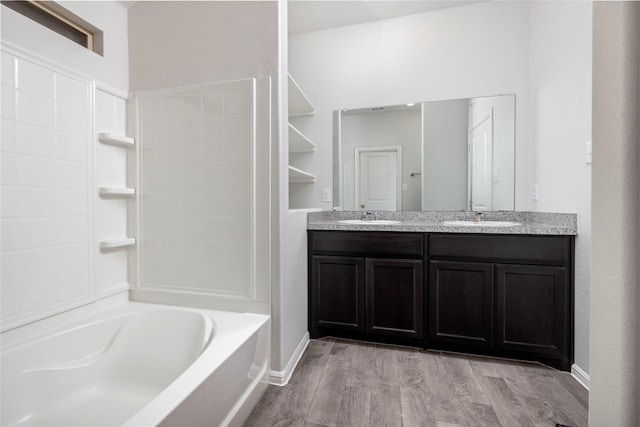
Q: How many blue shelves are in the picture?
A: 0